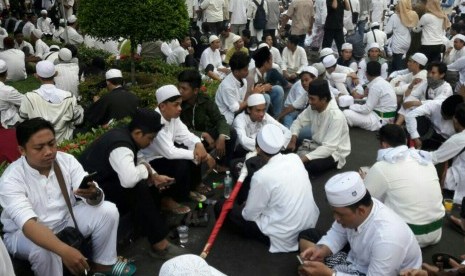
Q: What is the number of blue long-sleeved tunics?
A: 0